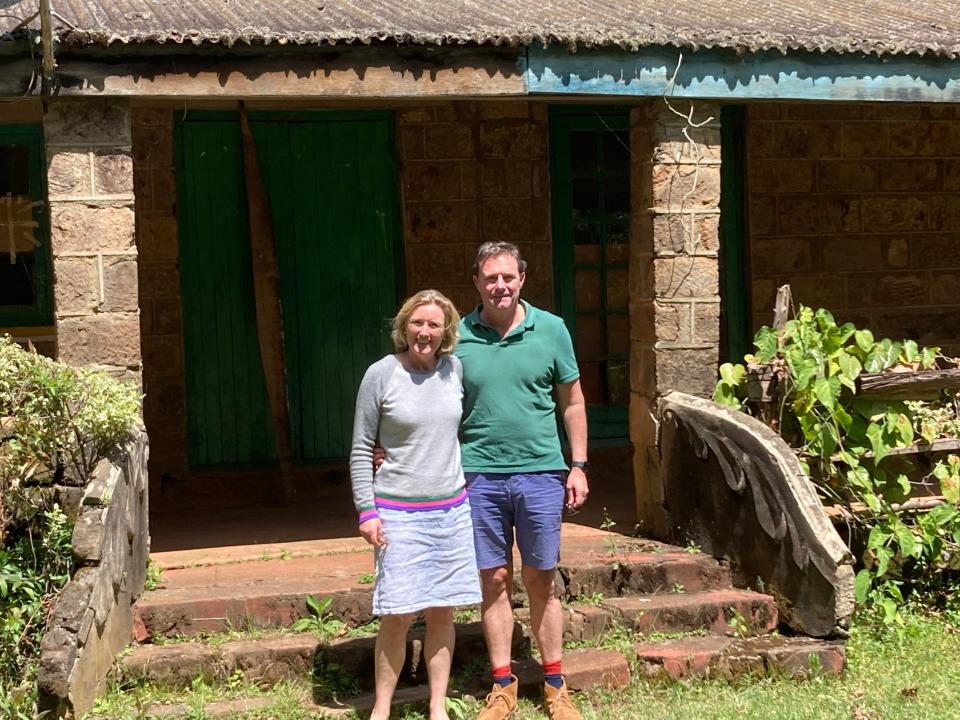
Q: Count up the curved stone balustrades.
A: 2